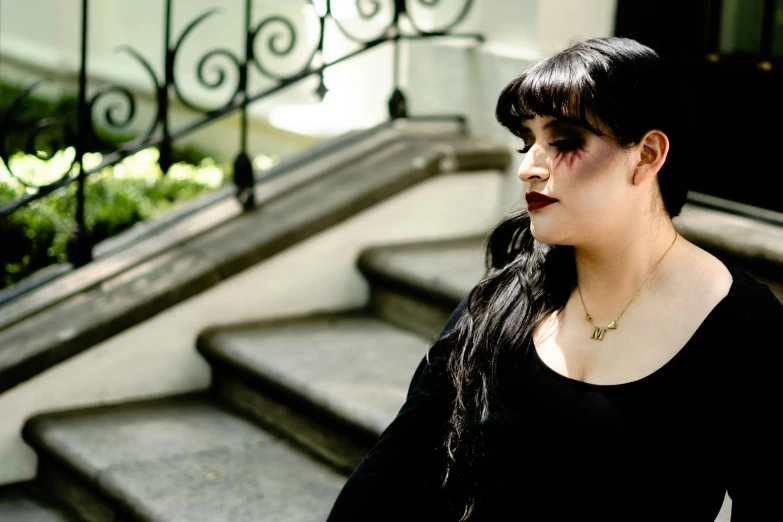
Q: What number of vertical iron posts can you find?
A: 5